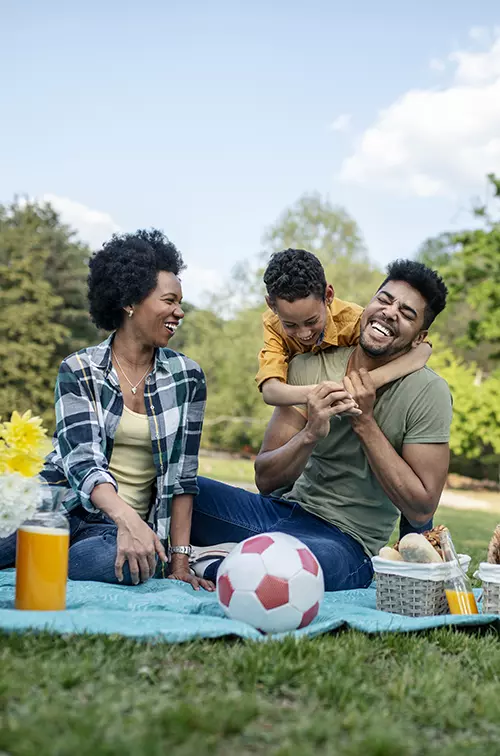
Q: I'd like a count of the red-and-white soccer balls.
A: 1